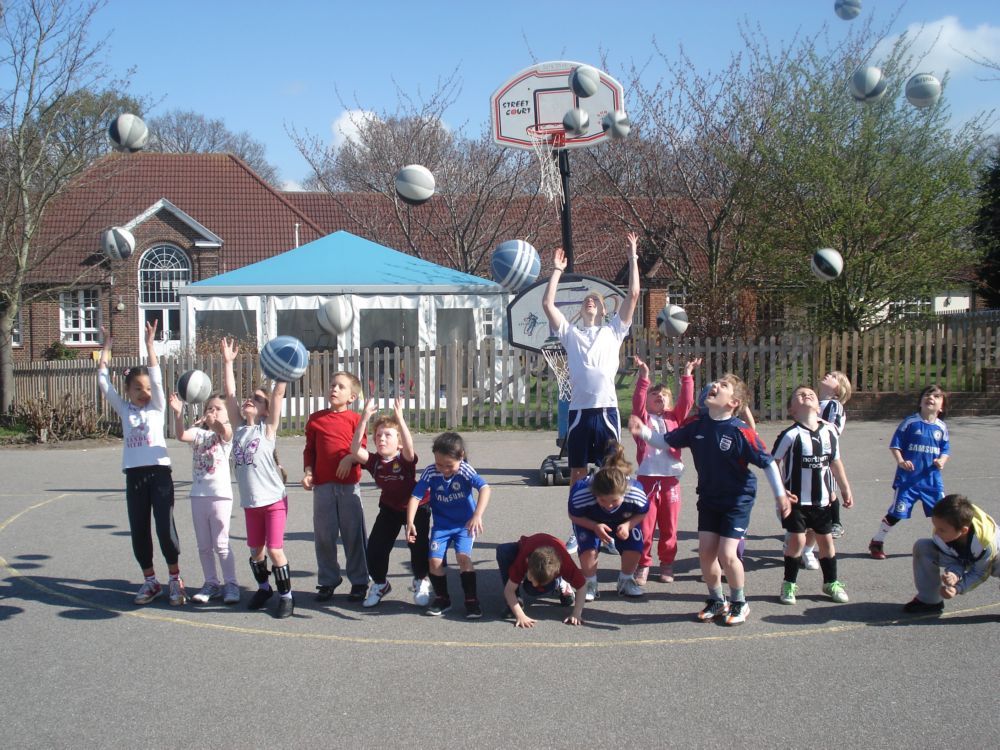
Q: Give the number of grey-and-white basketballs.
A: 13